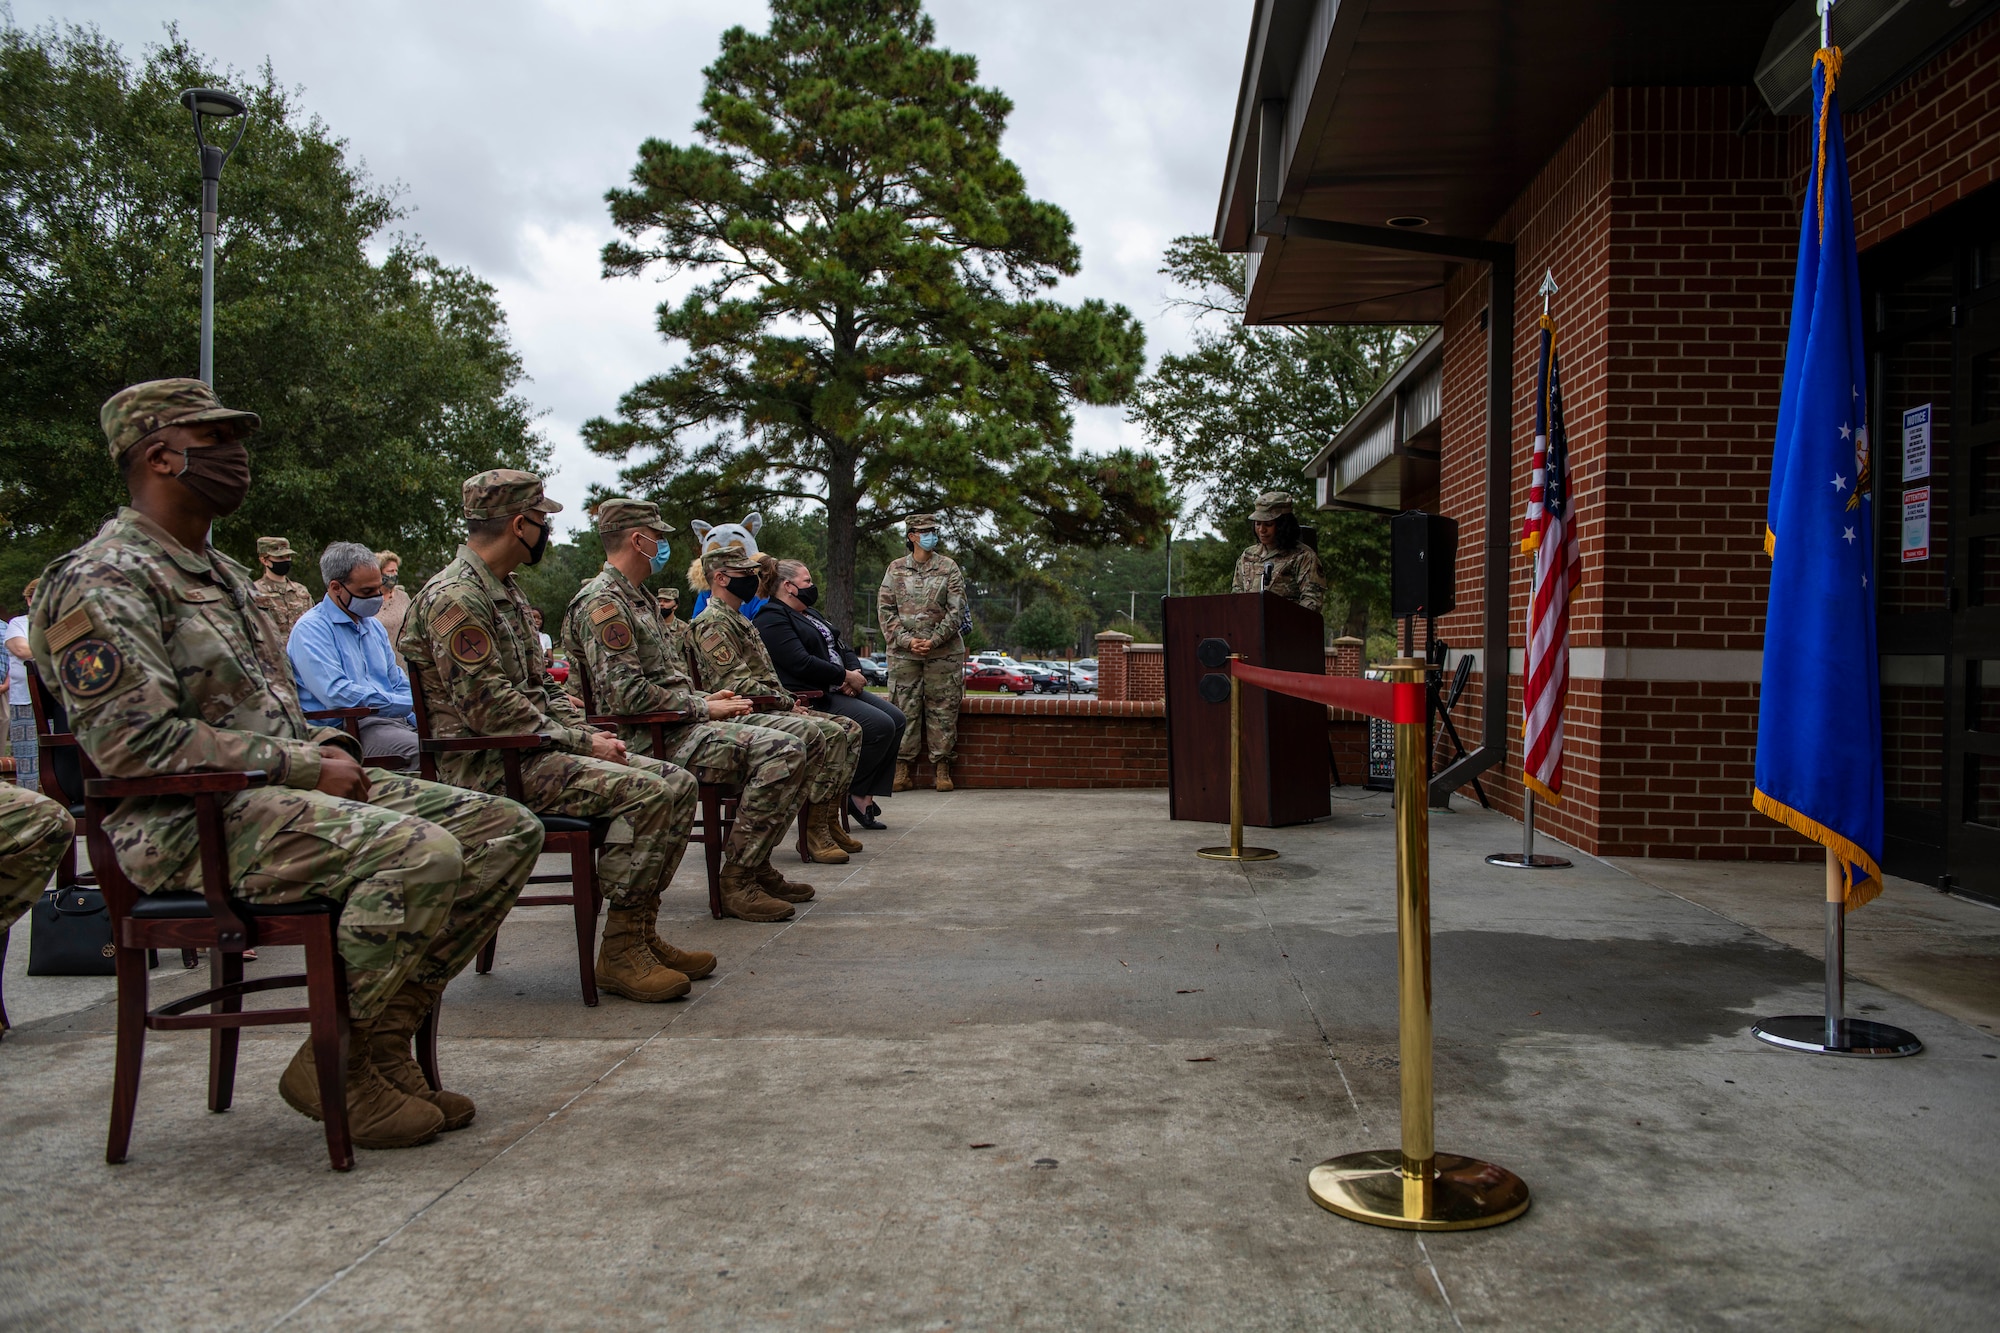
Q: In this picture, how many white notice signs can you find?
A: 2